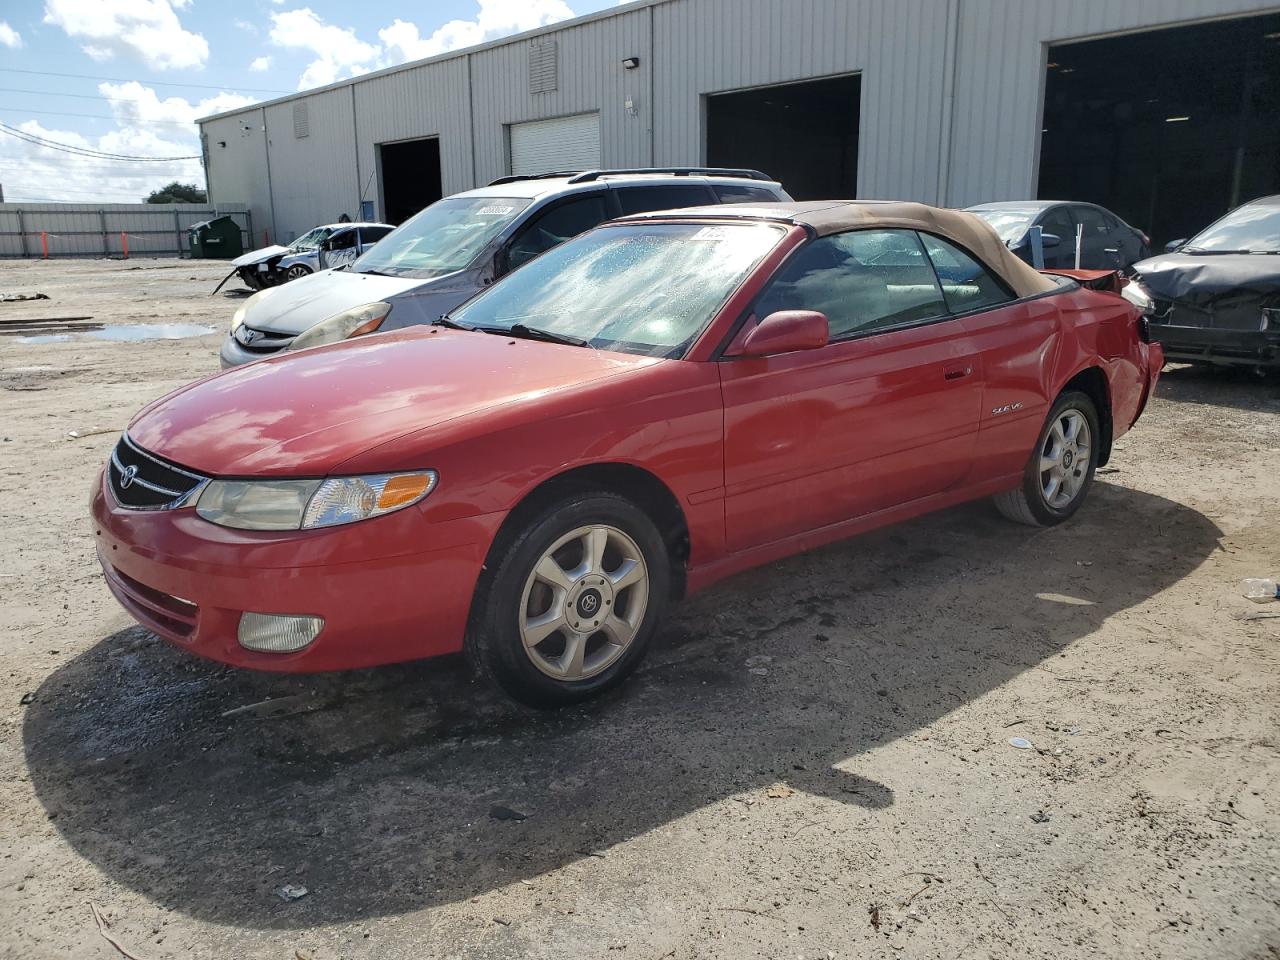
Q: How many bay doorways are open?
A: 3